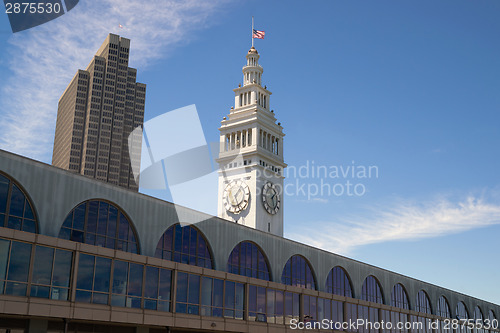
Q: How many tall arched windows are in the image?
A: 13